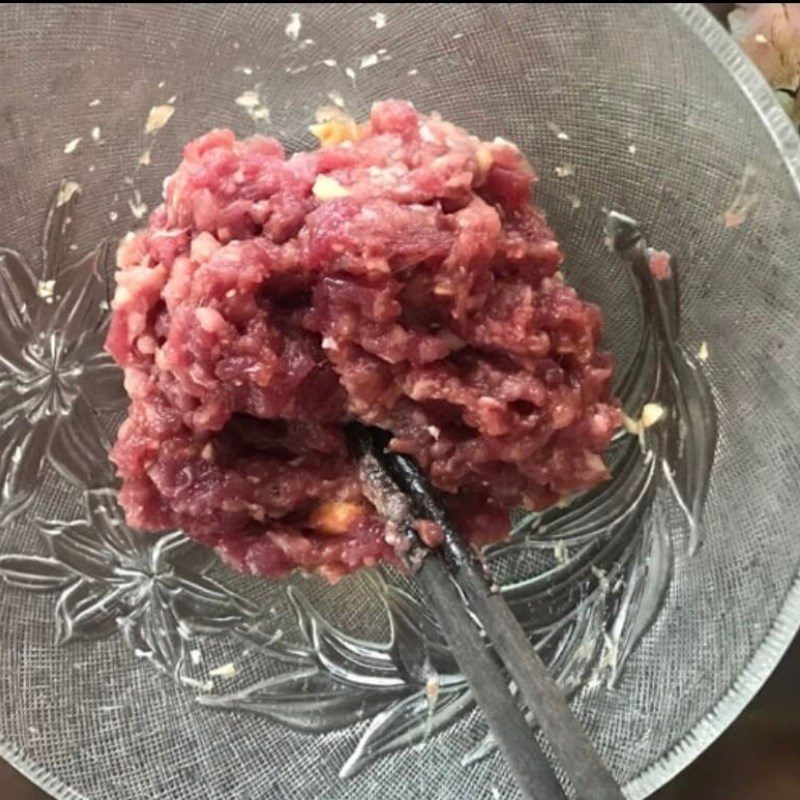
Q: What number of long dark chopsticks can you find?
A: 2